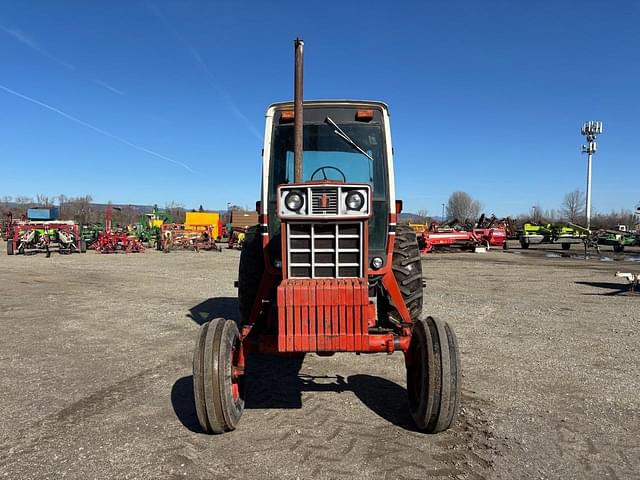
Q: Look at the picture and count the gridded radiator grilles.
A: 1